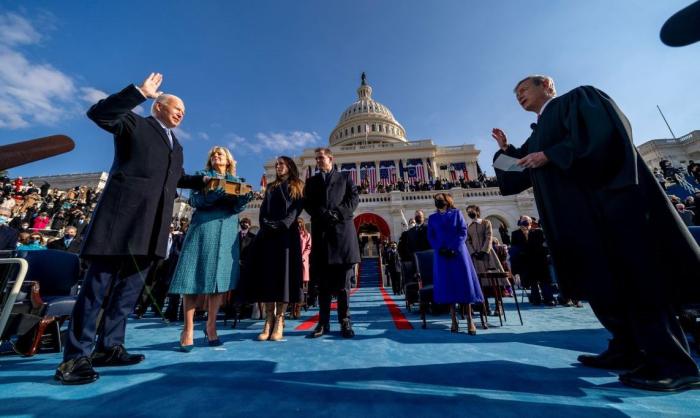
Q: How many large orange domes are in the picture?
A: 0